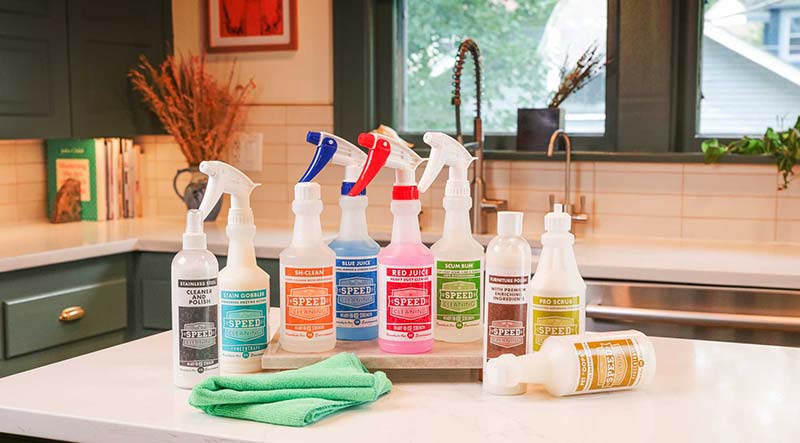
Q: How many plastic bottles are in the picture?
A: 9